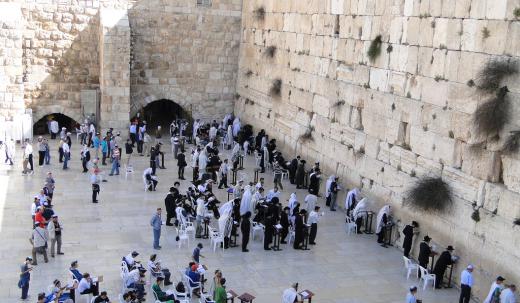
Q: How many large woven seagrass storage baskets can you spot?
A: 0